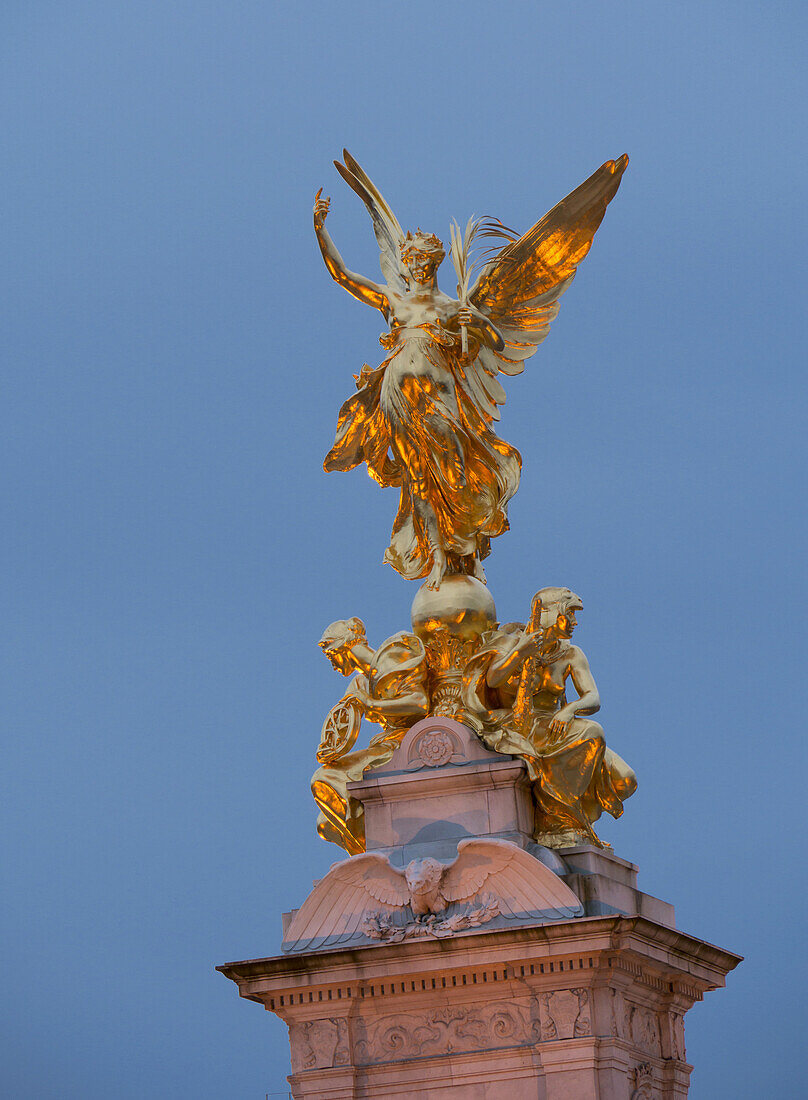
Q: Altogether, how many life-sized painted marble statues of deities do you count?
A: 0